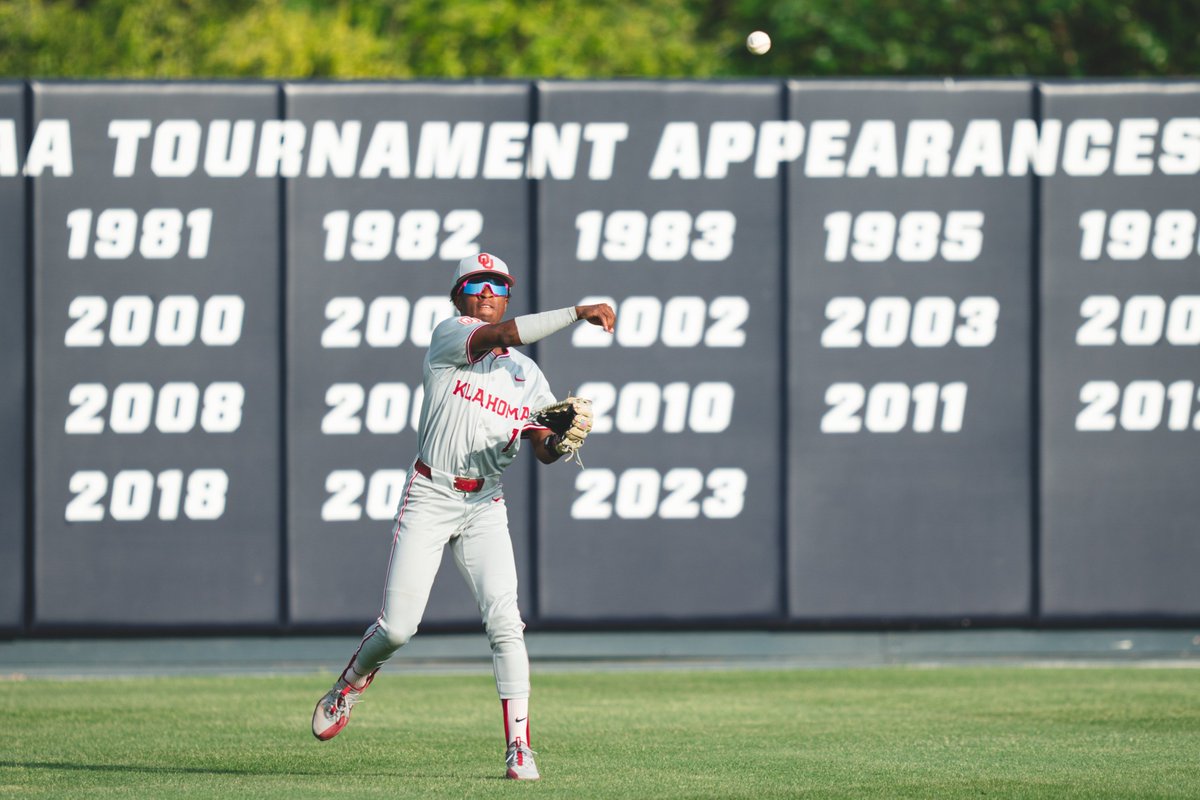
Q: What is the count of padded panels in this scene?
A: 6